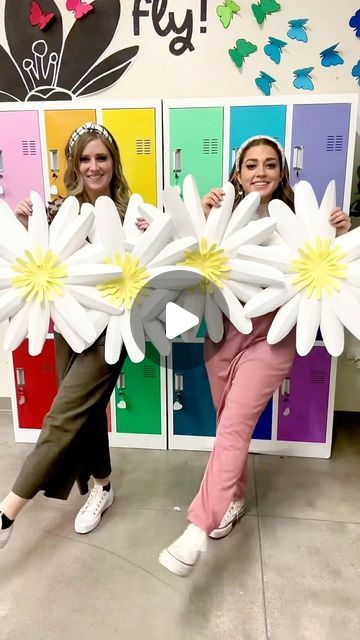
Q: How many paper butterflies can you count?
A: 12